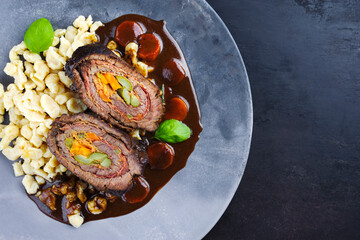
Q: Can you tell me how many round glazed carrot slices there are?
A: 6